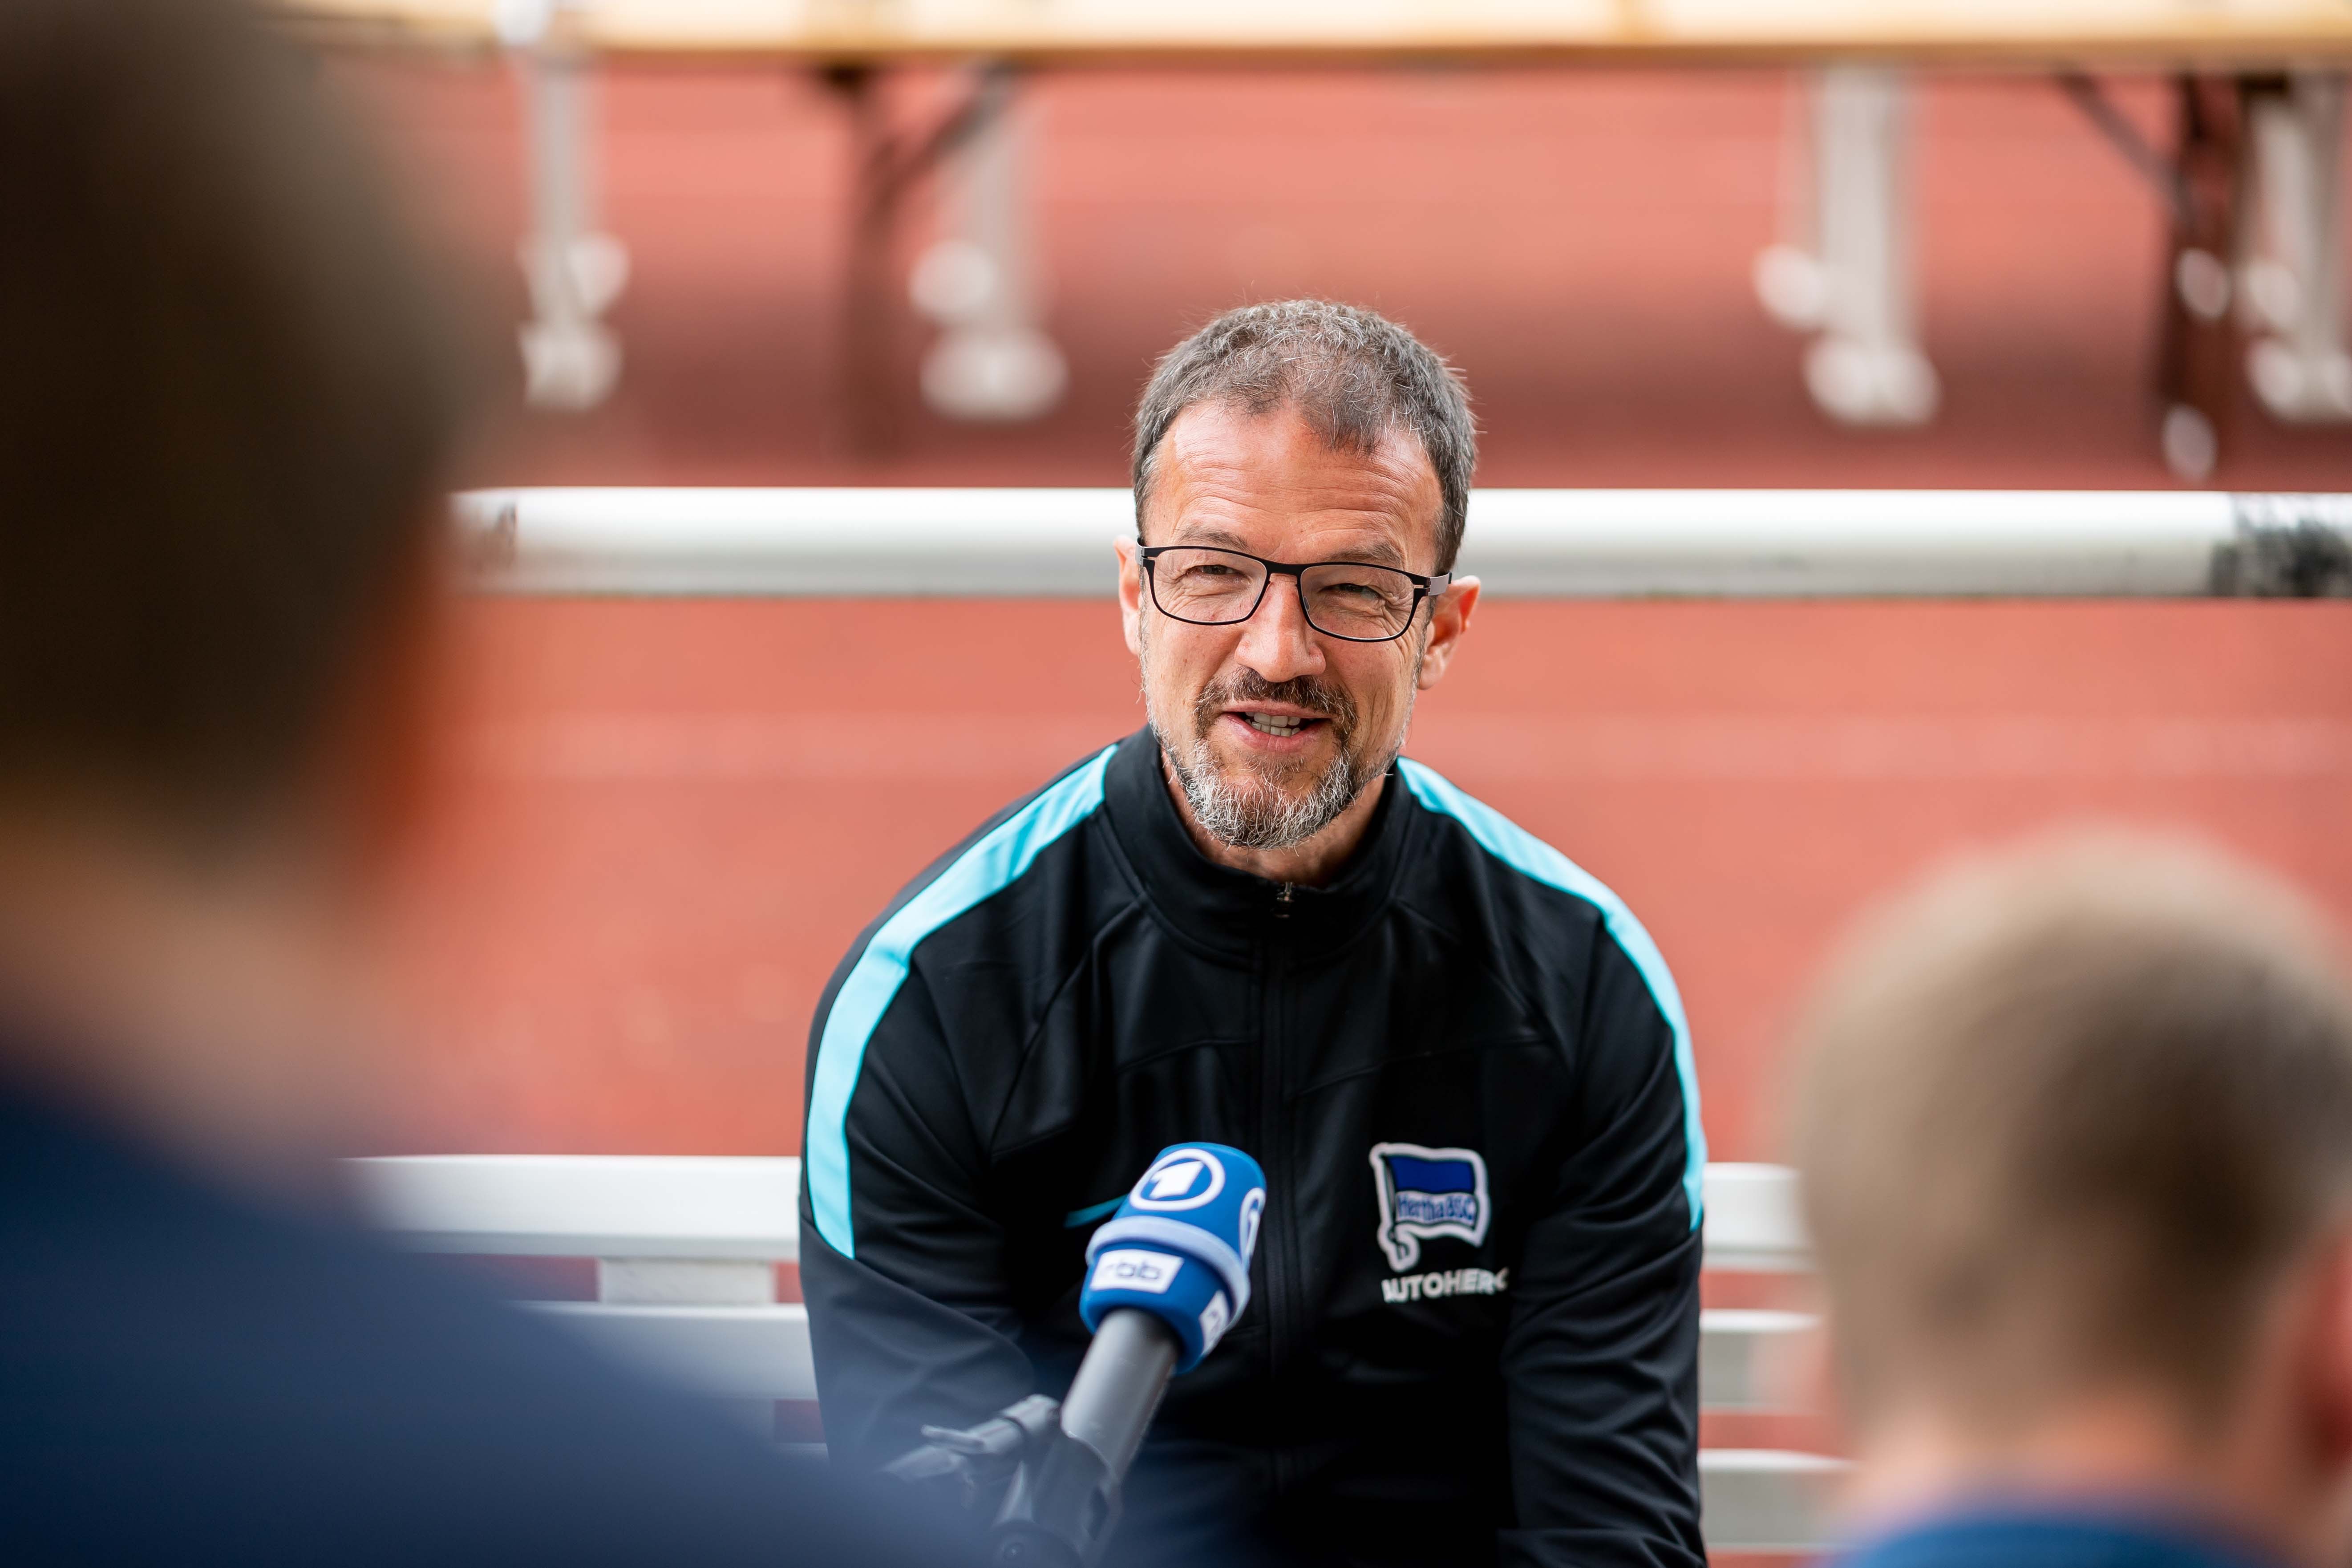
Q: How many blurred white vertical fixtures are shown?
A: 4